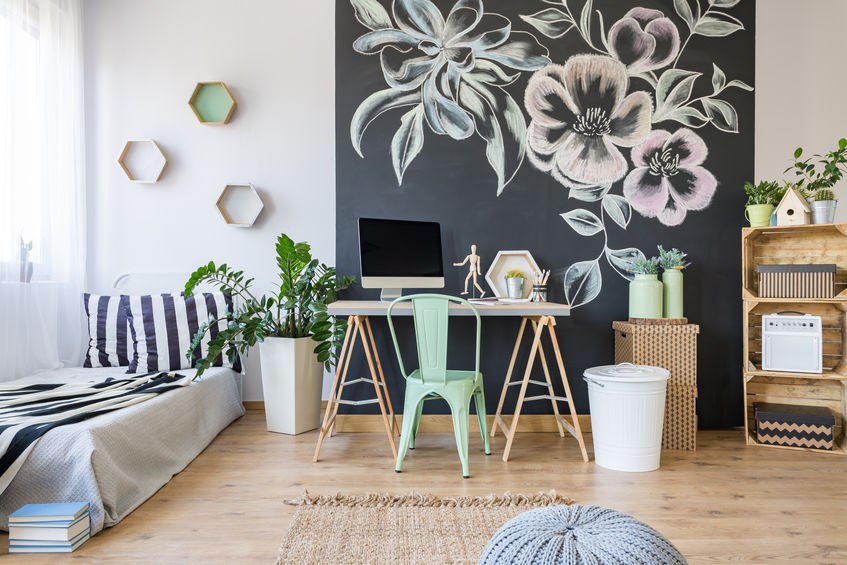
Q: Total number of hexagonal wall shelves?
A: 3